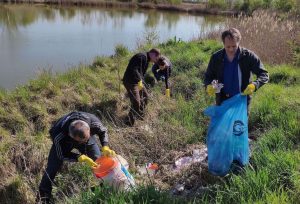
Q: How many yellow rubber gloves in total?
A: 6